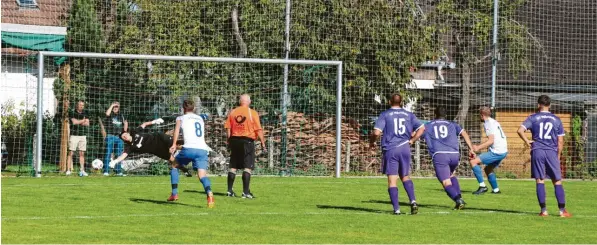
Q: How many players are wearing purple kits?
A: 3